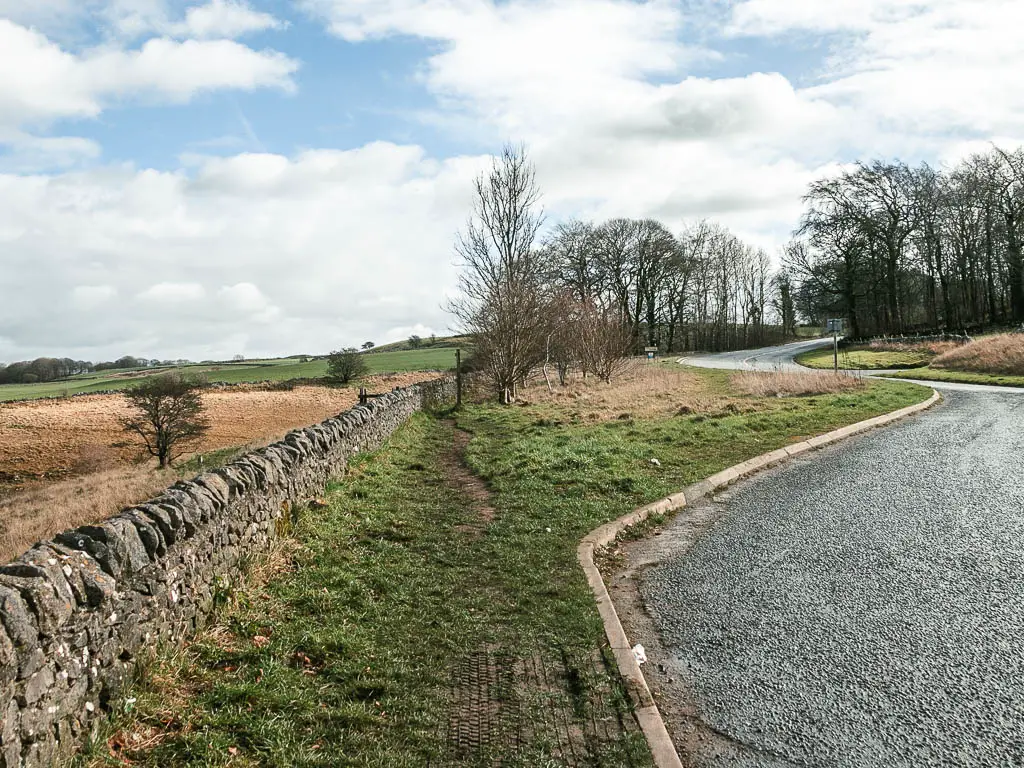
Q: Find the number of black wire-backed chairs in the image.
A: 0